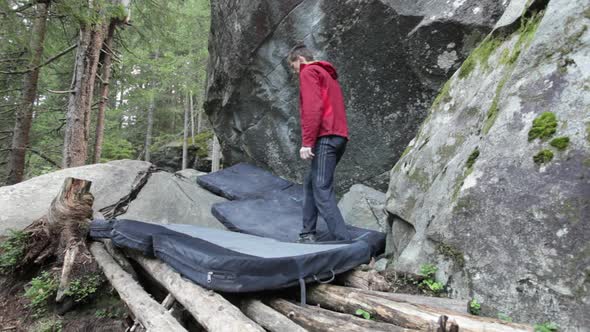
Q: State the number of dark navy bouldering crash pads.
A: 3